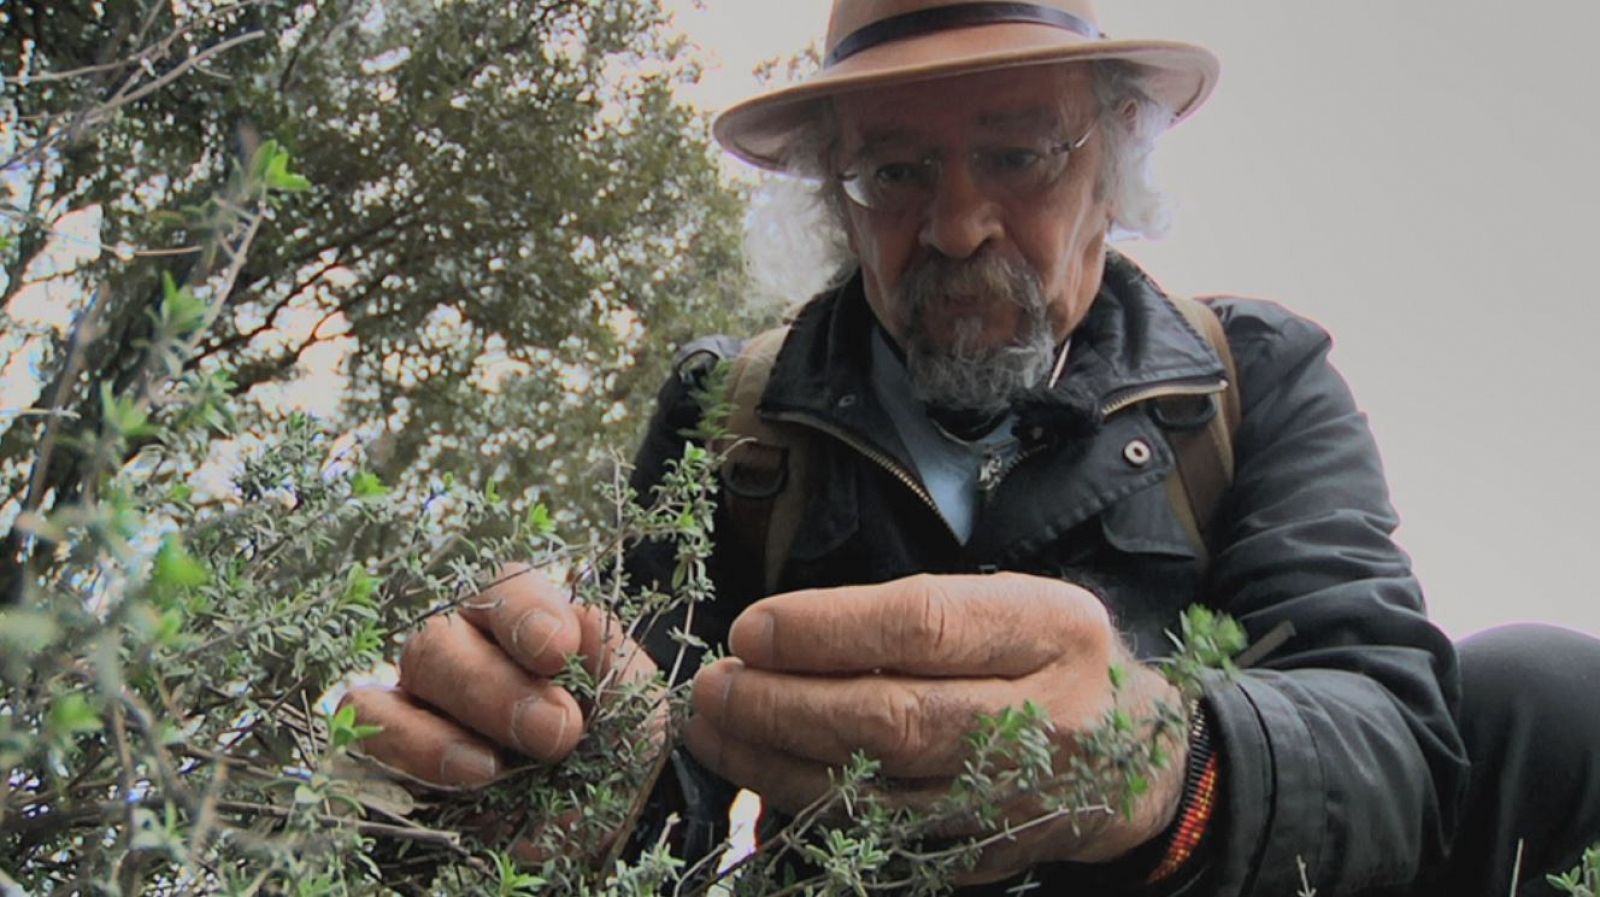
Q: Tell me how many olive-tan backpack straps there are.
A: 2